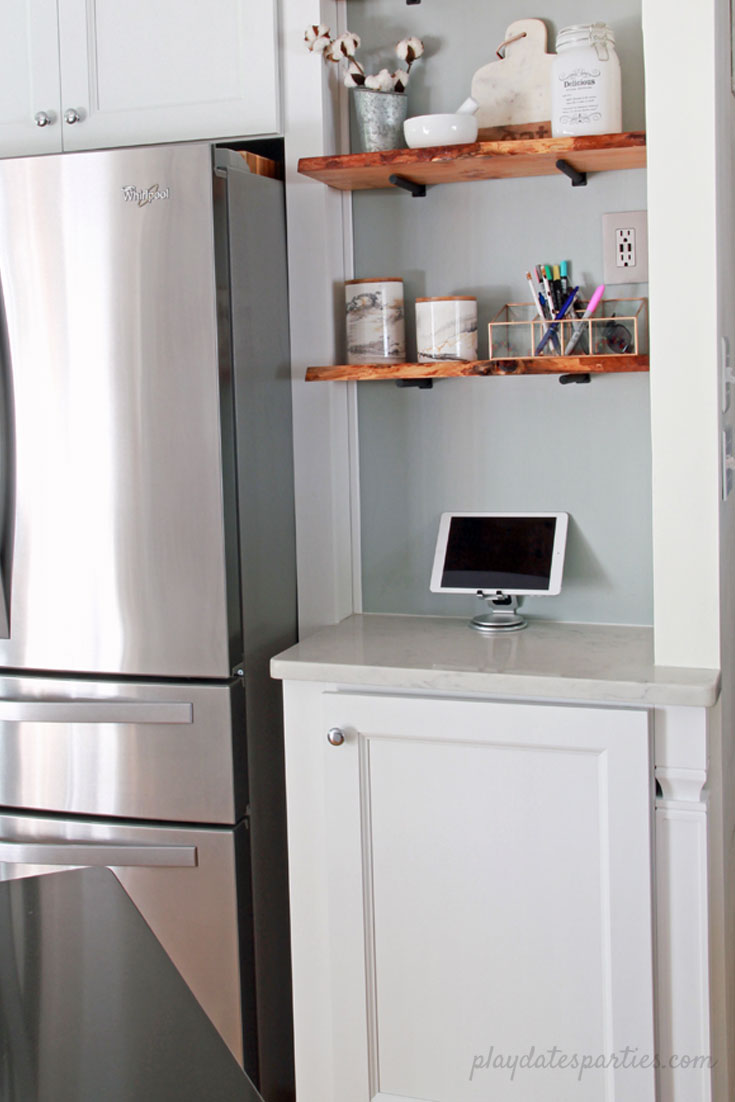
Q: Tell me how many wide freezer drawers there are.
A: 2